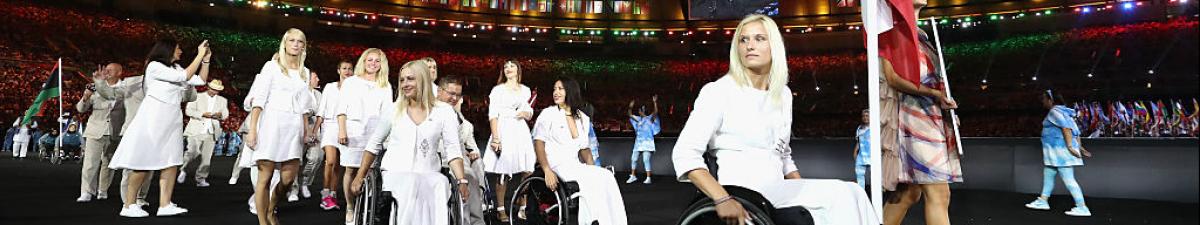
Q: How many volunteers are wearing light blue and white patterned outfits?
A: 4